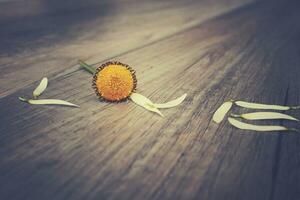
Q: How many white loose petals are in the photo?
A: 8